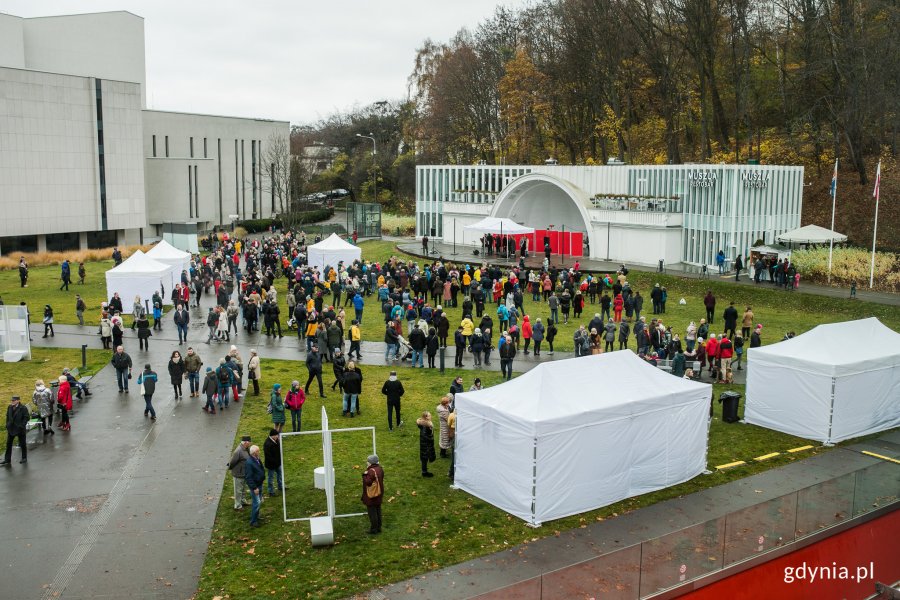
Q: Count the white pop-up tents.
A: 6